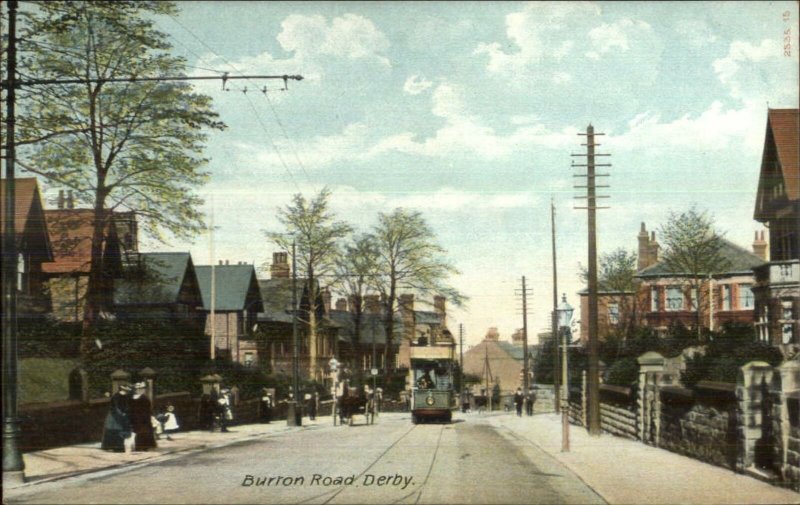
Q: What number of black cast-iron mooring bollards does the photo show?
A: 0